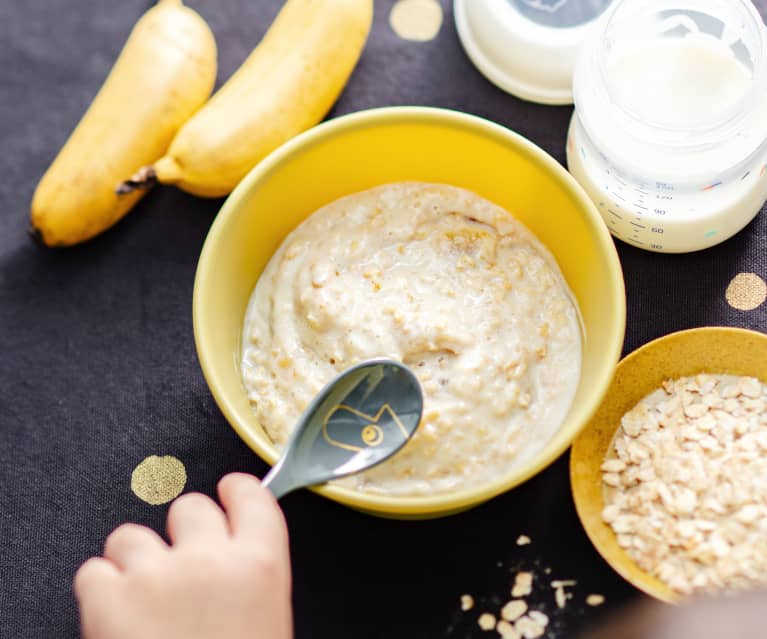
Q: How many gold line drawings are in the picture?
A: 1